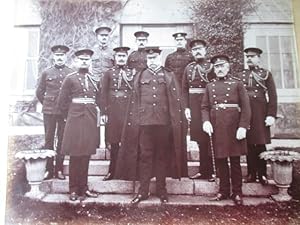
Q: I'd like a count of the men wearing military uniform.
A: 10